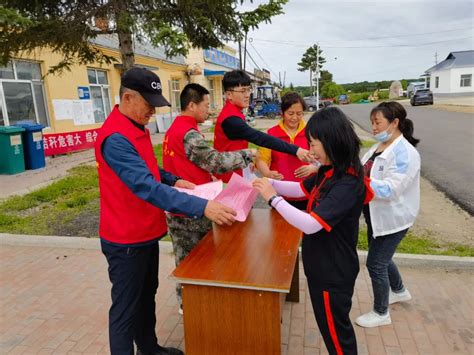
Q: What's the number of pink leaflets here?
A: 2